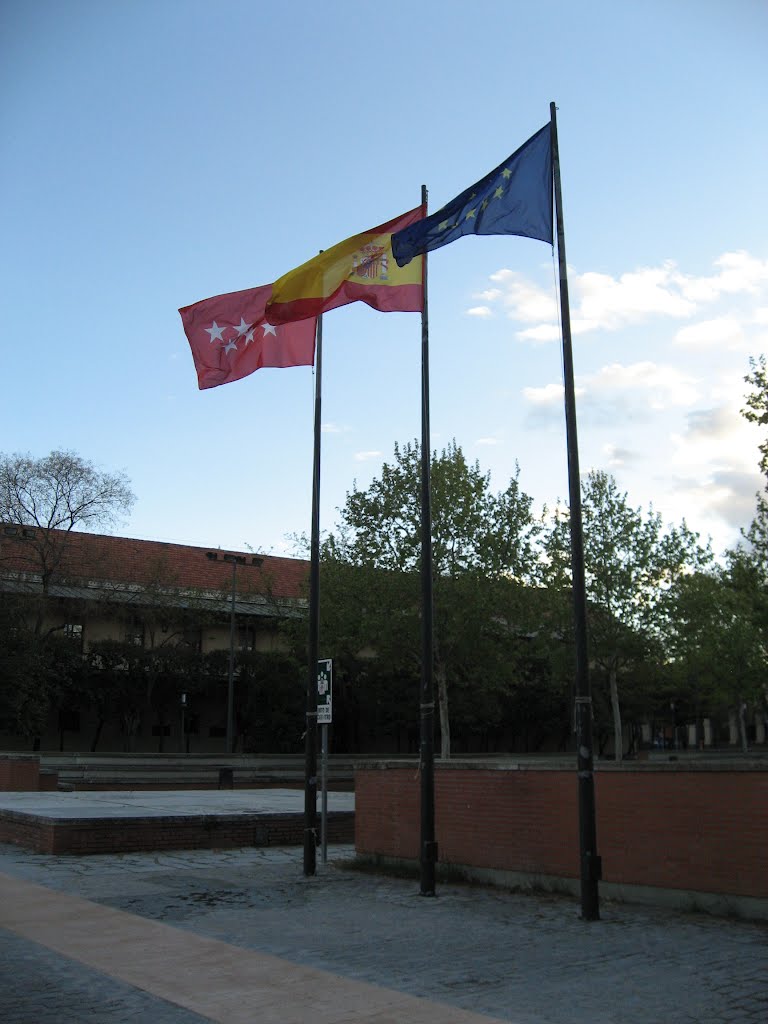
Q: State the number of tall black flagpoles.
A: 3